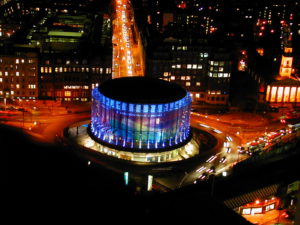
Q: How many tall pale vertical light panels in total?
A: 2